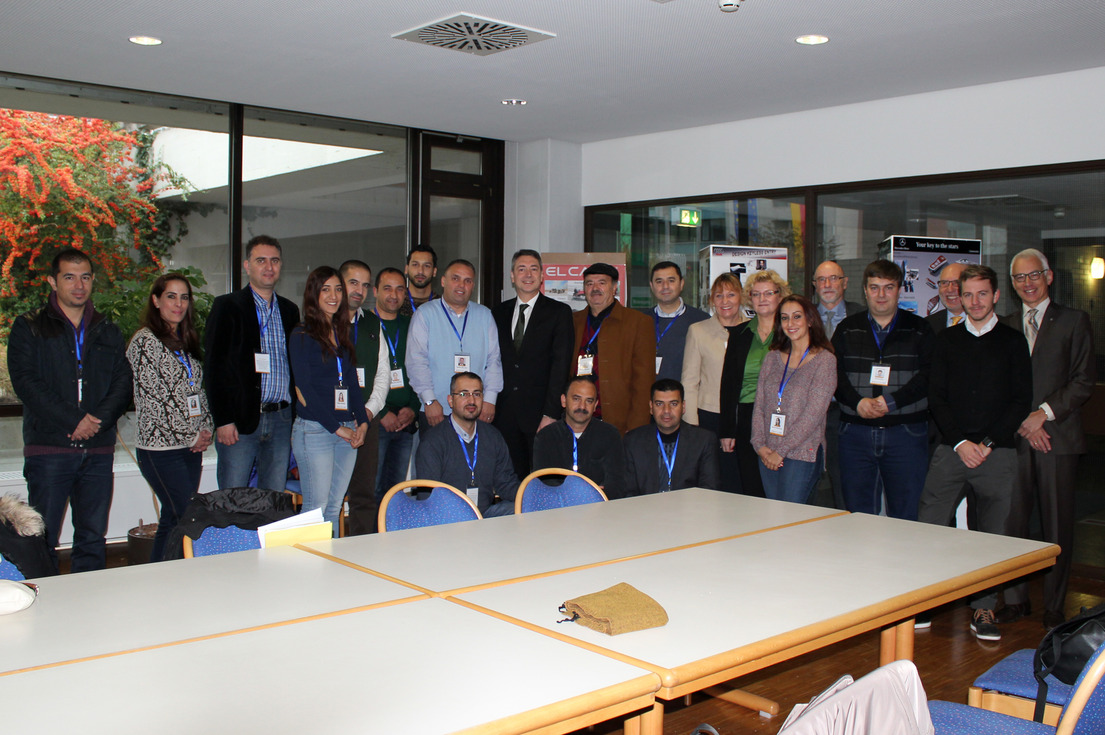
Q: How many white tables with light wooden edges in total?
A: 4